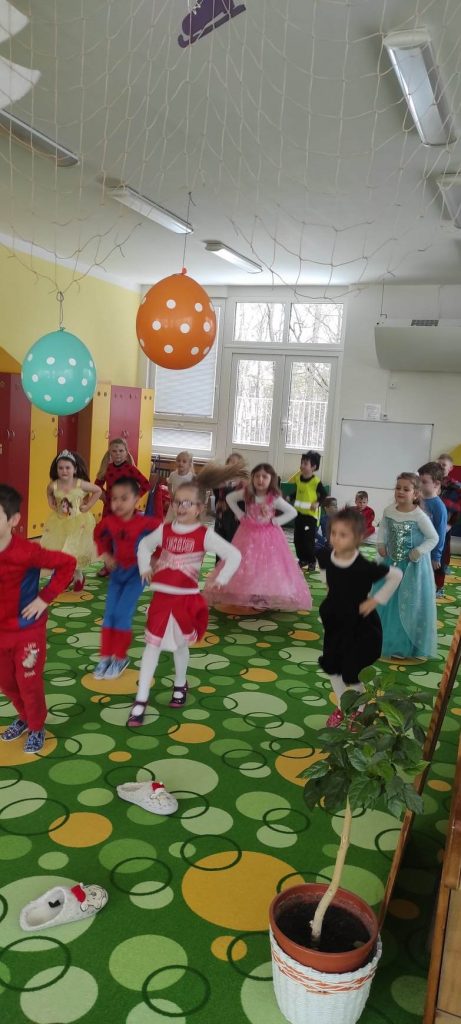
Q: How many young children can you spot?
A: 15